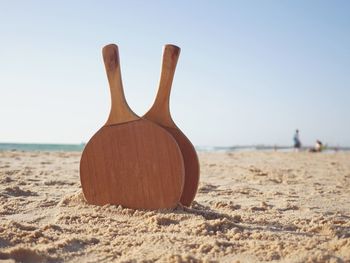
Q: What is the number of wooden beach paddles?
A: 2